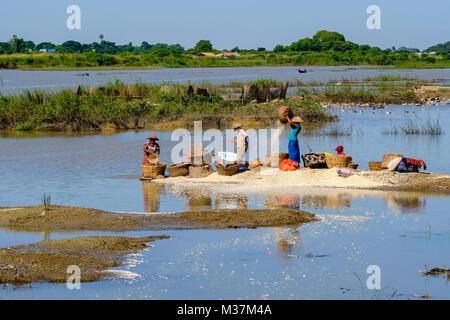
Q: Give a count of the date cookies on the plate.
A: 0